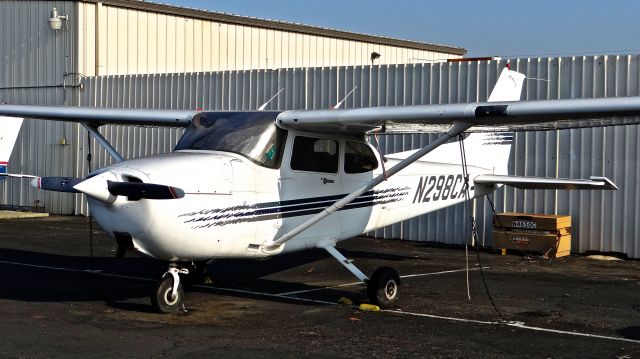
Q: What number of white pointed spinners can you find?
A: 1